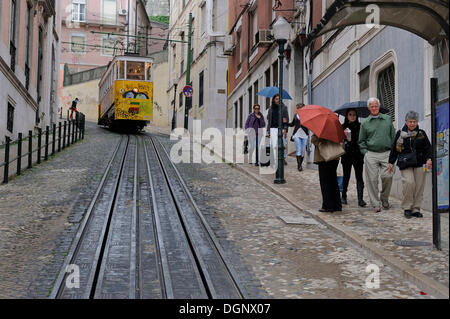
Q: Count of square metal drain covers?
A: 1